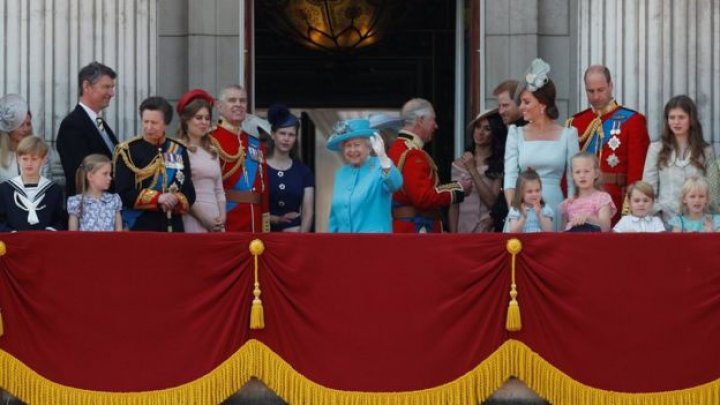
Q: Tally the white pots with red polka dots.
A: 0